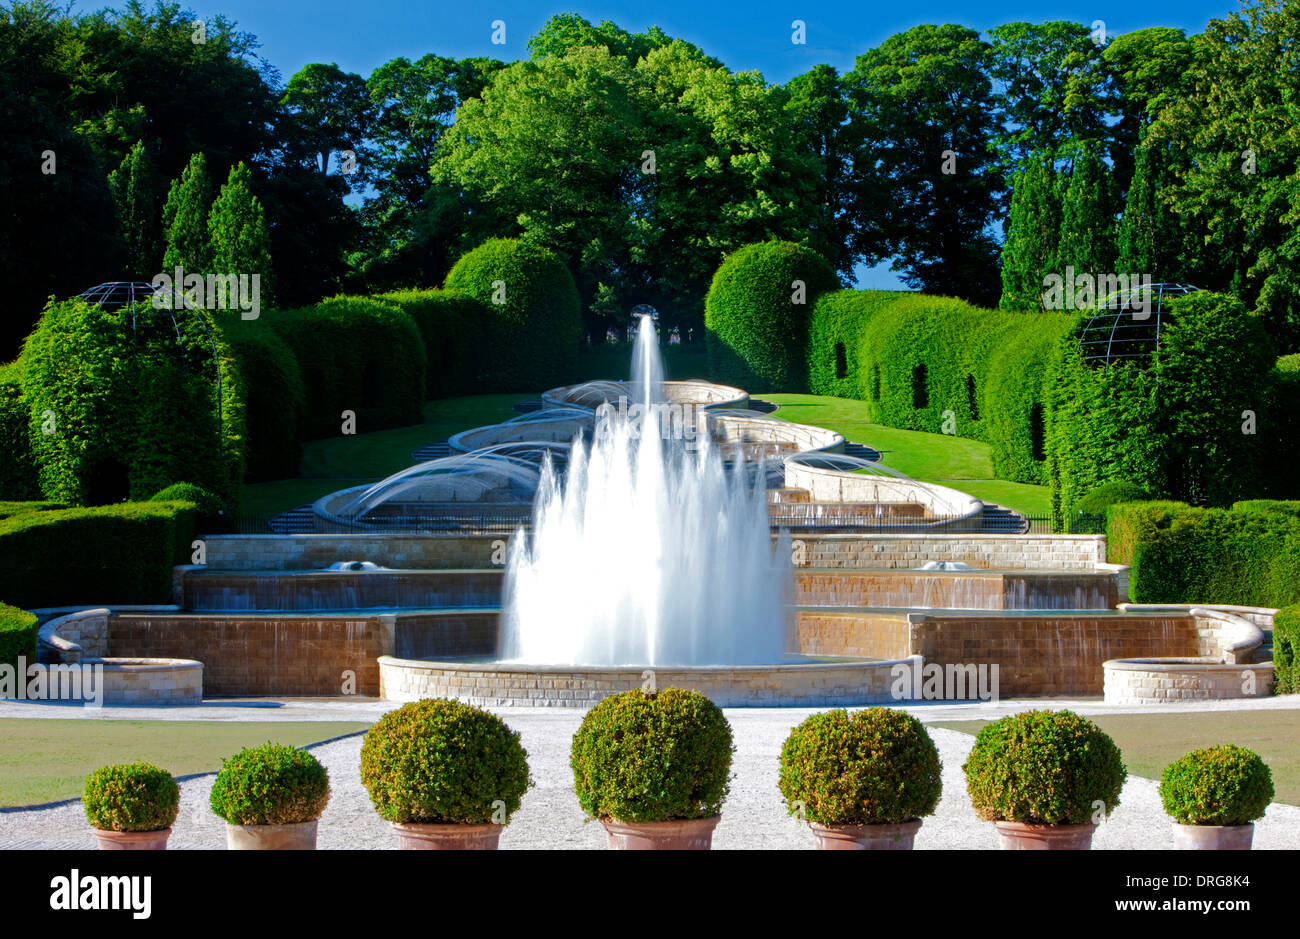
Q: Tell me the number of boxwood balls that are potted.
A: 7